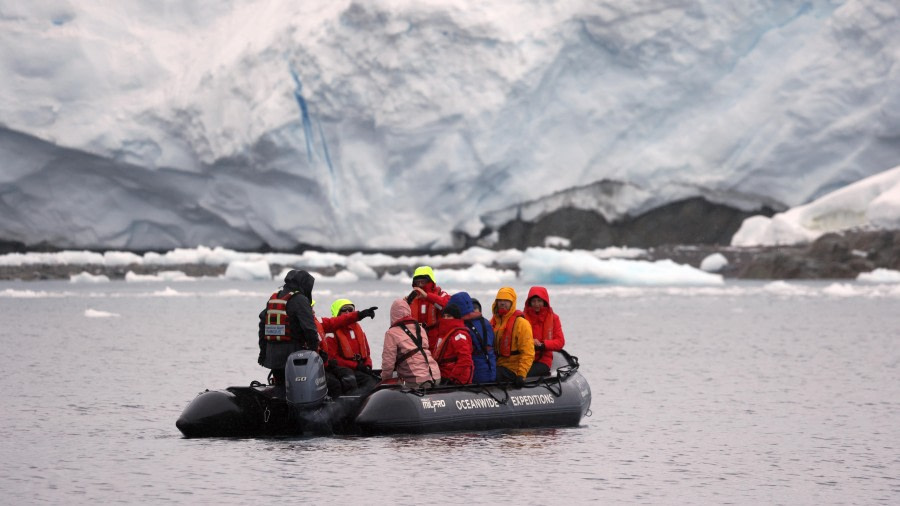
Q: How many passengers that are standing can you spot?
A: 2